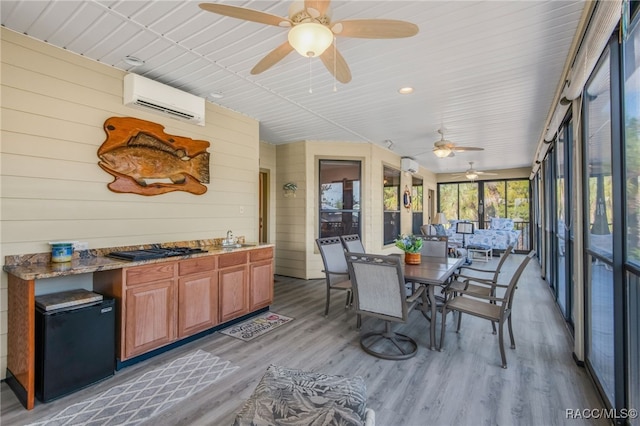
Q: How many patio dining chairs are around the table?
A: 6